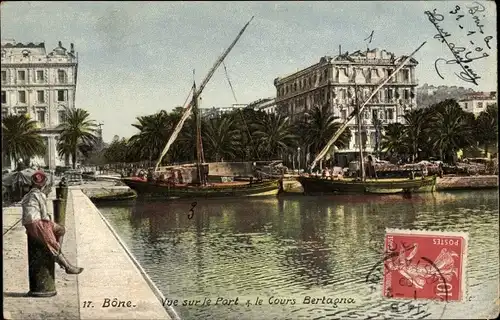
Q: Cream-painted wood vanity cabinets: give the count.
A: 0